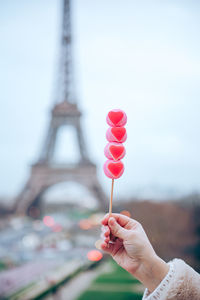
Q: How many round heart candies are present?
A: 4